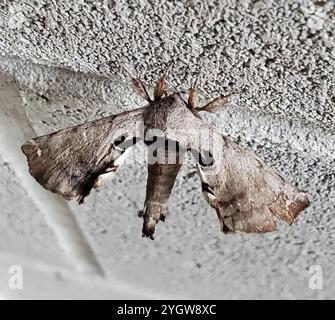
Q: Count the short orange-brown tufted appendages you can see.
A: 2